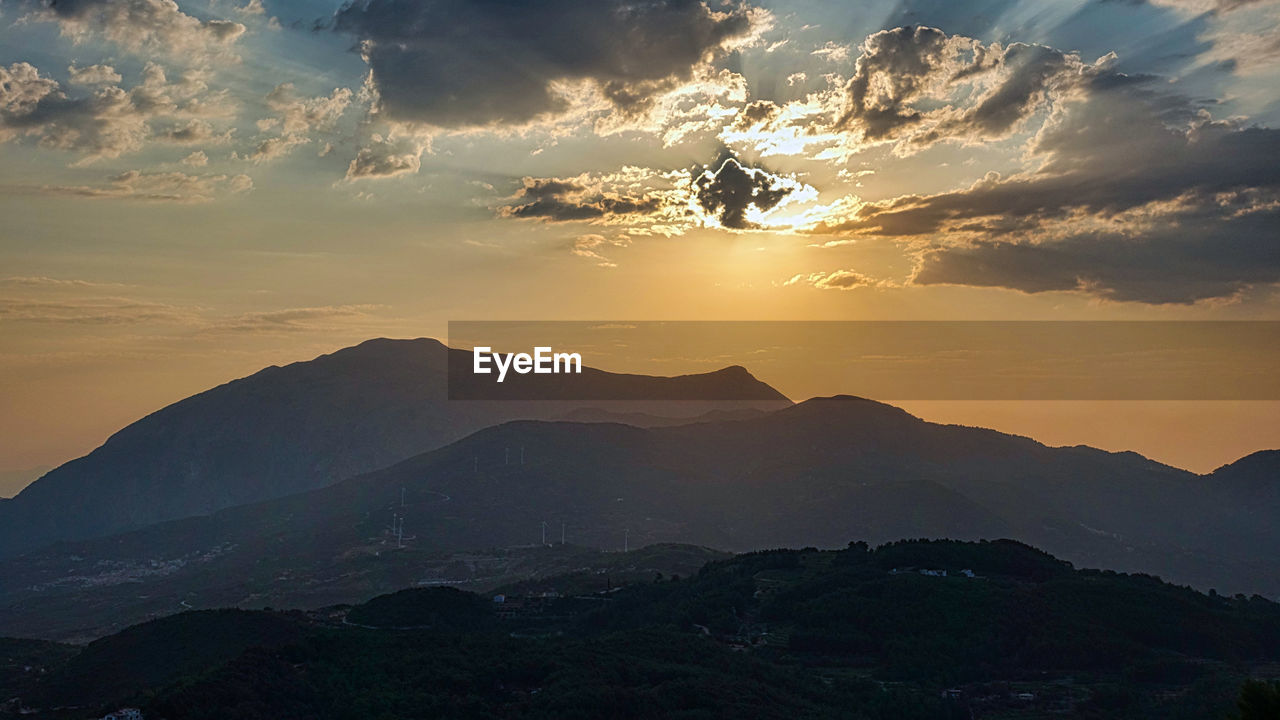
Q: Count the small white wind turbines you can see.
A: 9